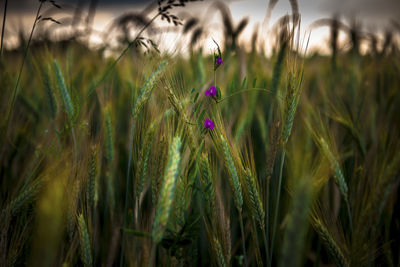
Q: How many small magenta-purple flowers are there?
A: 3